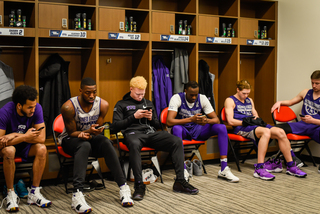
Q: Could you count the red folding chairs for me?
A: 6